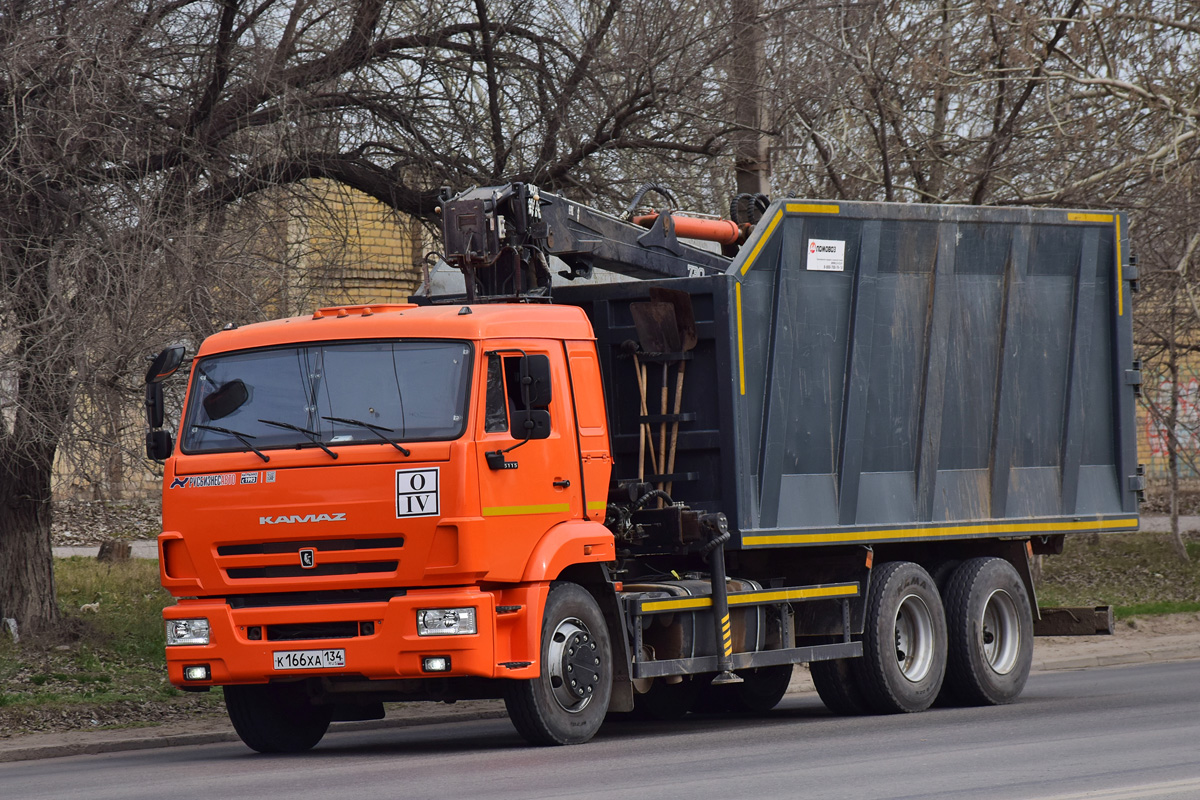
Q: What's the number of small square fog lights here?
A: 2